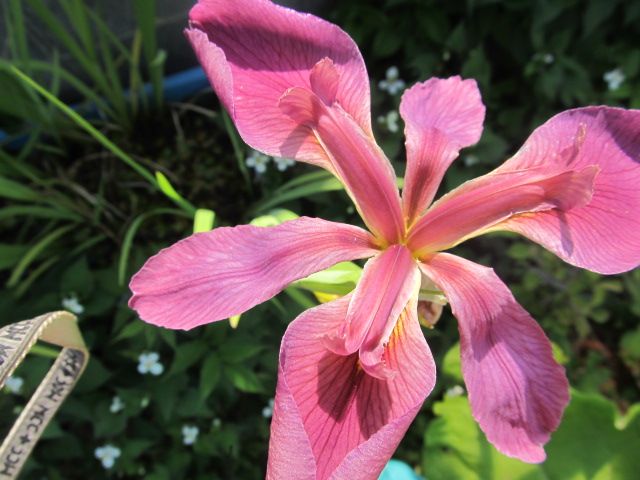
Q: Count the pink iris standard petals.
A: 3